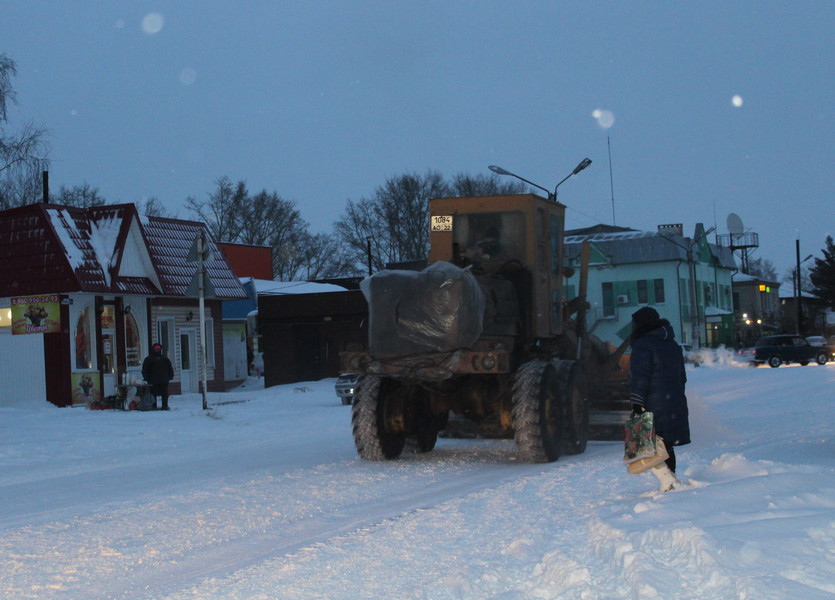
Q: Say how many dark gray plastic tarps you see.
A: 1